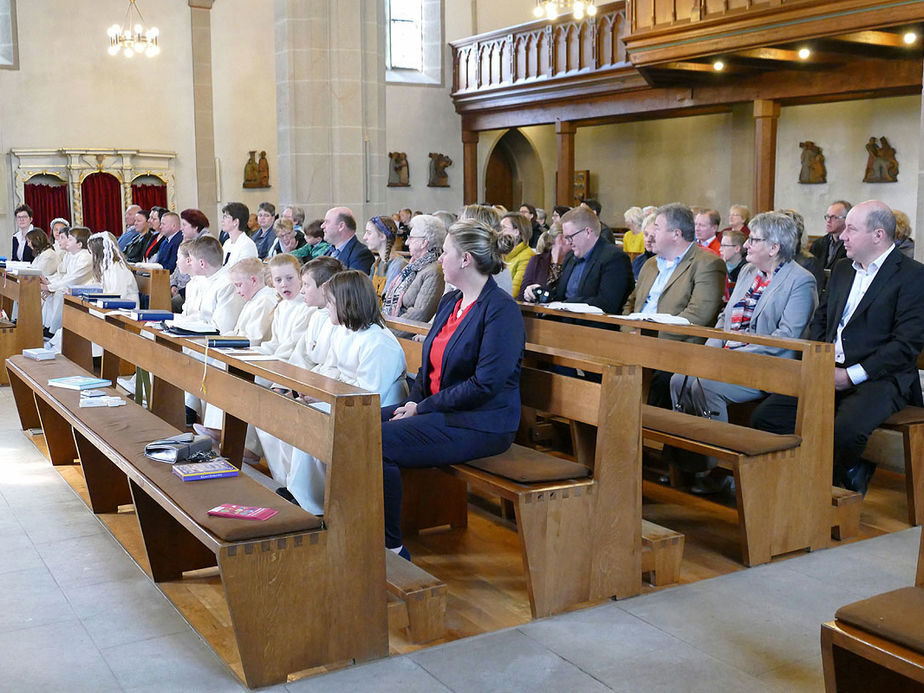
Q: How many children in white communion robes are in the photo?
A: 11